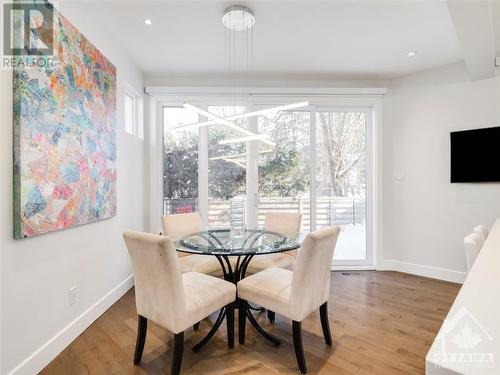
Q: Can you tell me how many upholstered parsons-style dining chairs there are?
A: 4